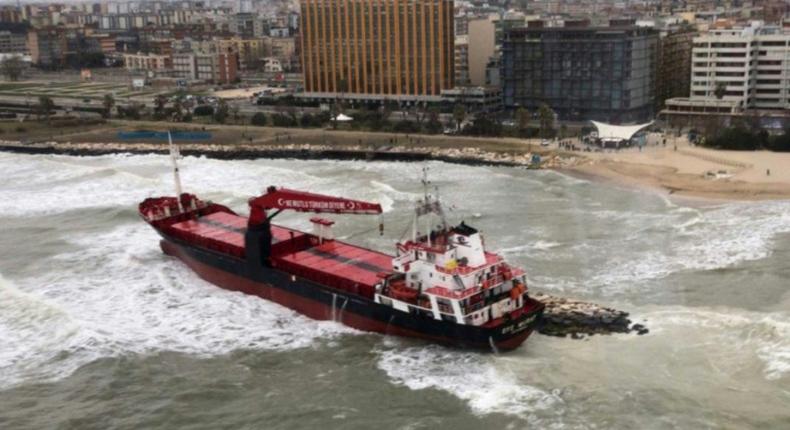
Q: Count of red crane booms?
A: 1